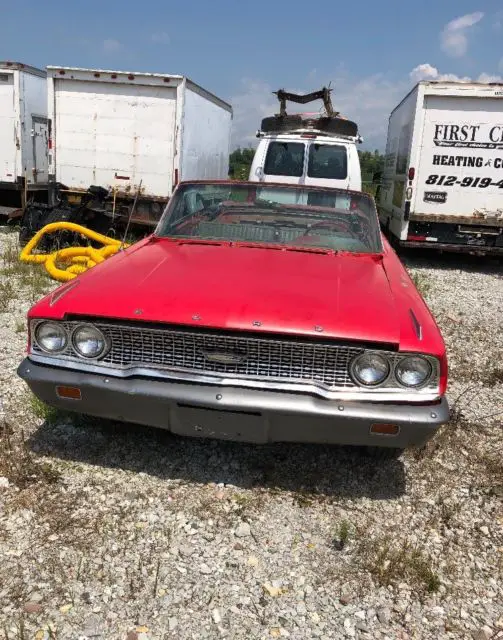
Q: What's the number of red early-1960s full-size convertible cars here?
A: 1